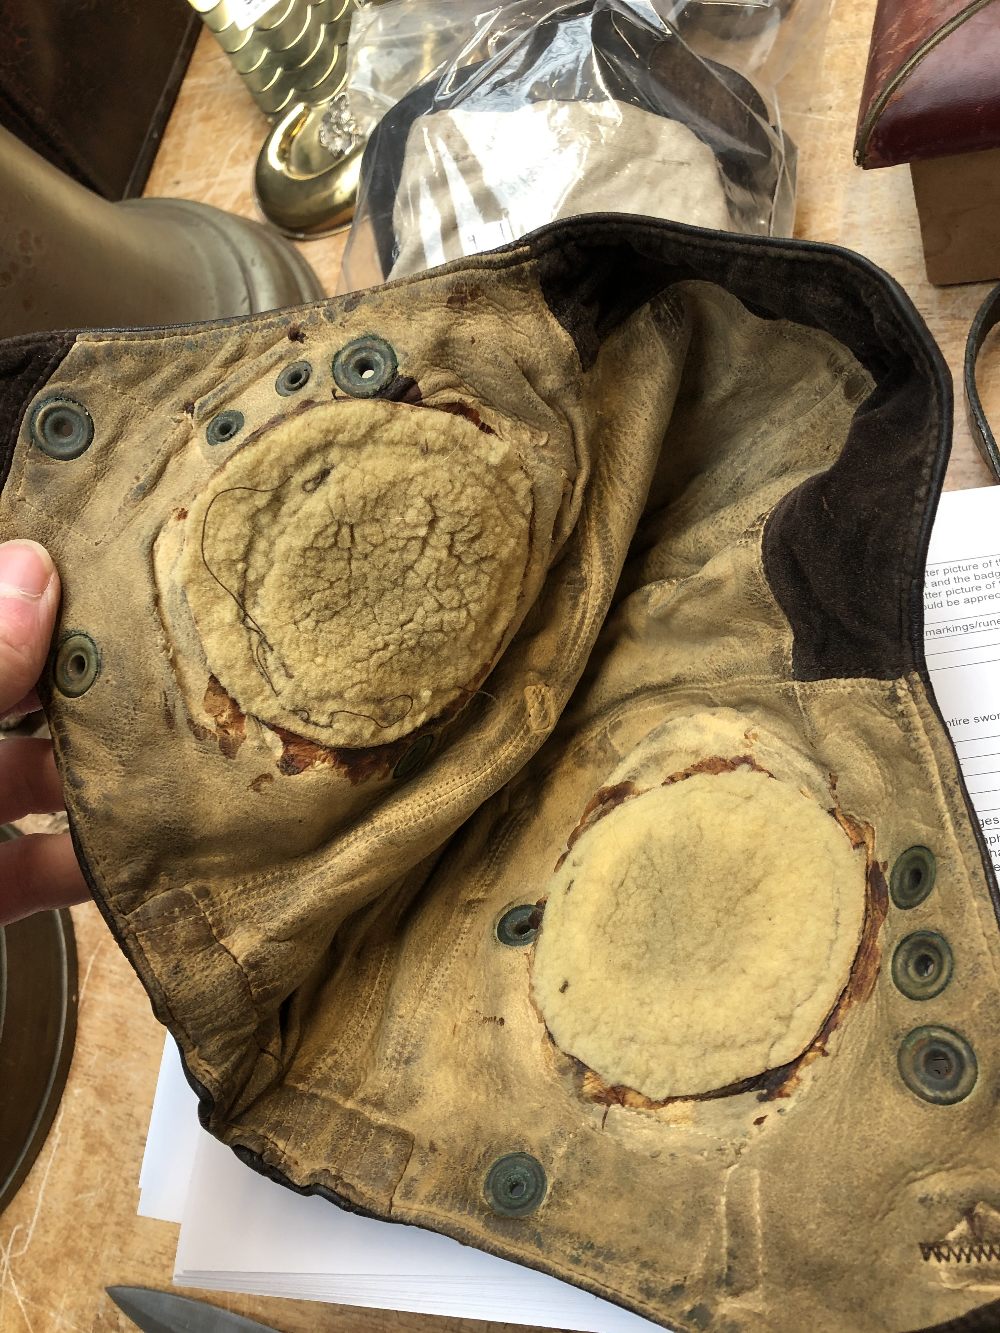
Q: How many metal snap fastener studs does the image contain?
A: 11